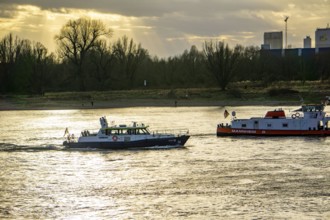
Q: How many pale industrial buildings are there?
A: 3